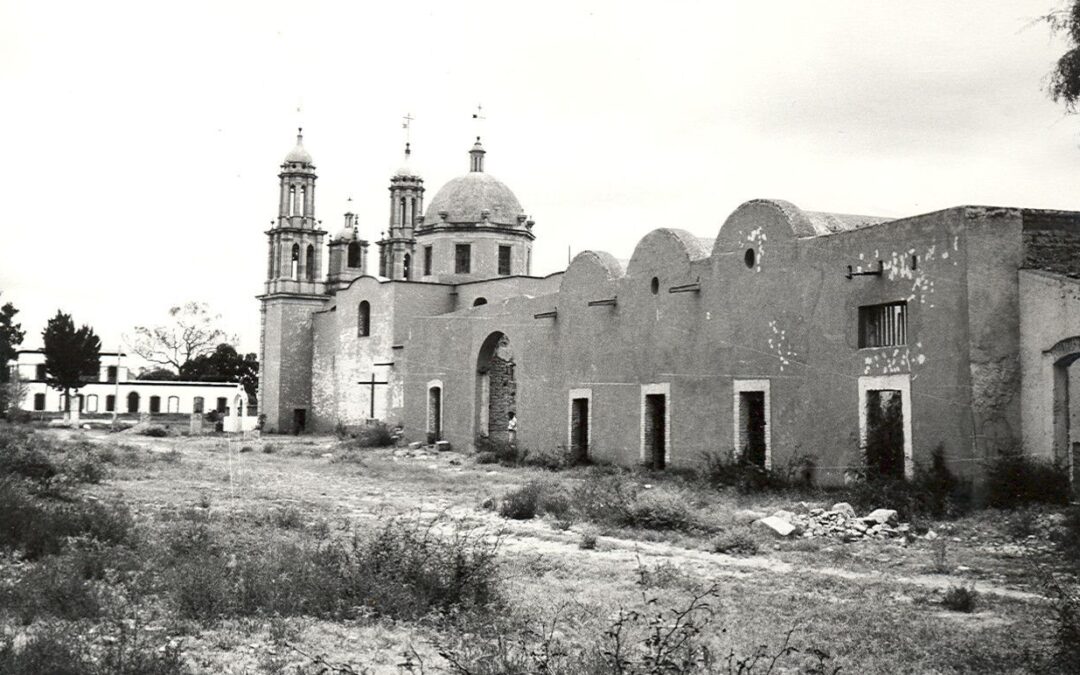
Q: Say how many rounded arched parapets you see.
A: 3